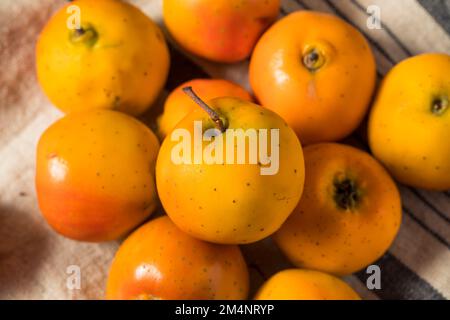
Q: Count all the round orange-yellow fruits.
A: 10